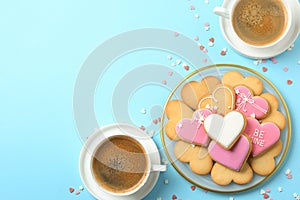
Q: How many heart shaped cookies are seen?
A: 13